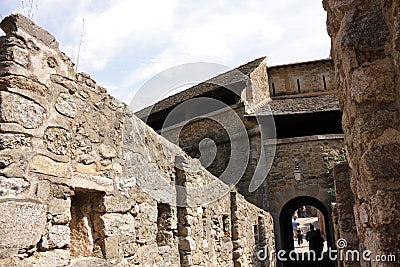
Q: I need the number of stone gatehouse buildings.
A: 1